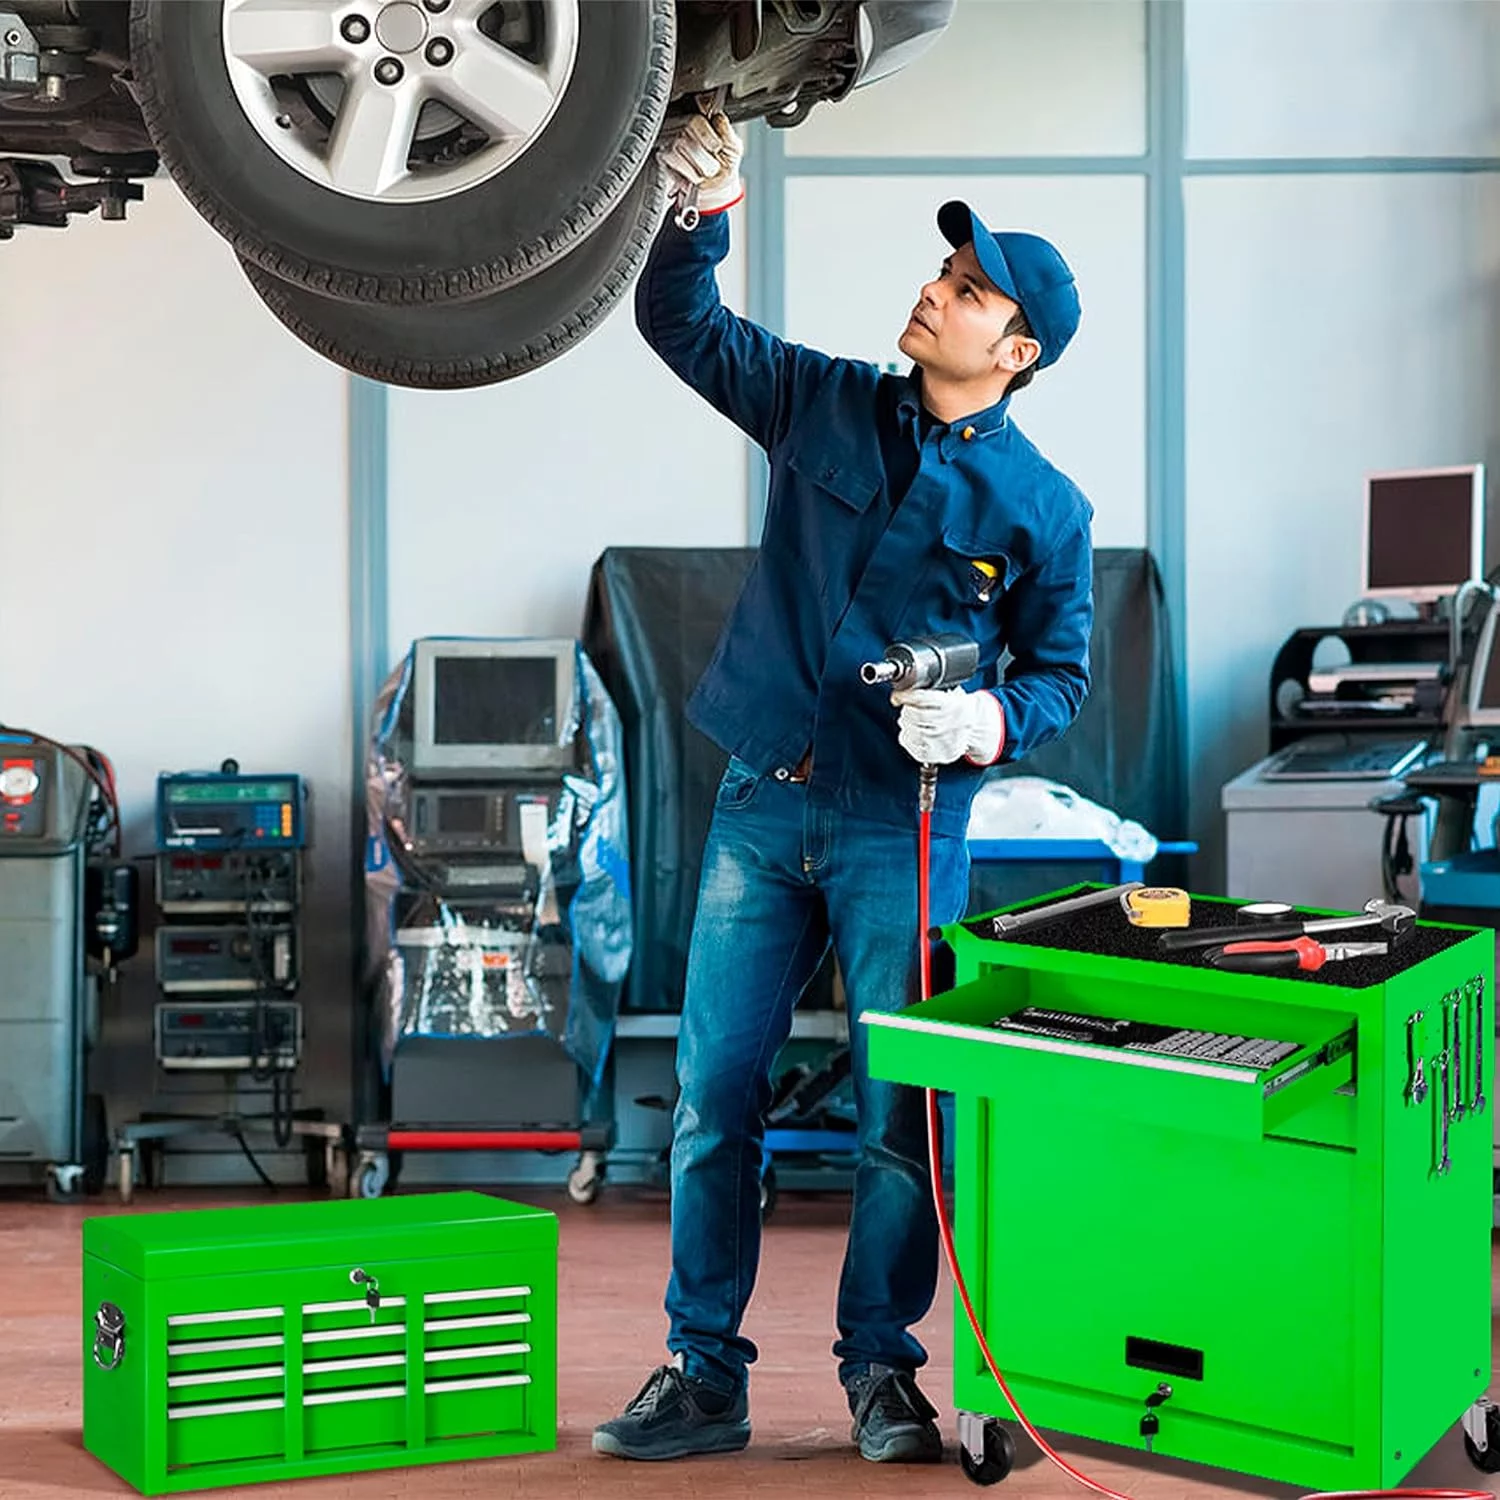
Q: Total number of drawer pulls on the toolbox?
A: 12